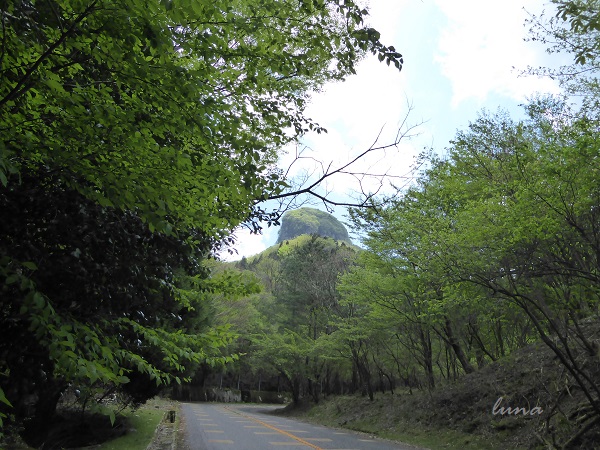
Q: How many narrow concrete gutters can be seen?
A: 1